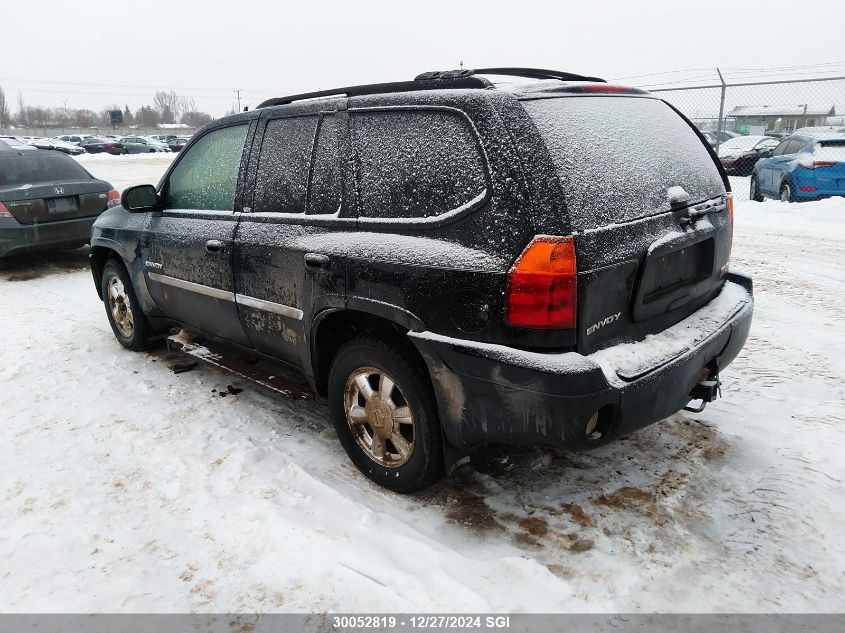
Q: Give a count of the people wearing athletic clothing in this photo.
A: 0